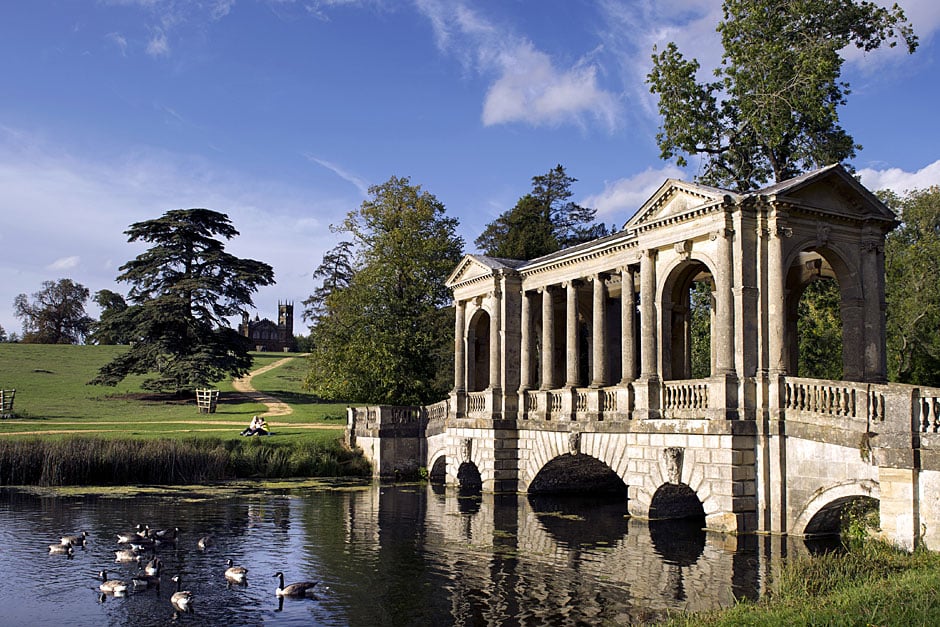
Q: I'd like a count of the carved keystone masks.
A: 3